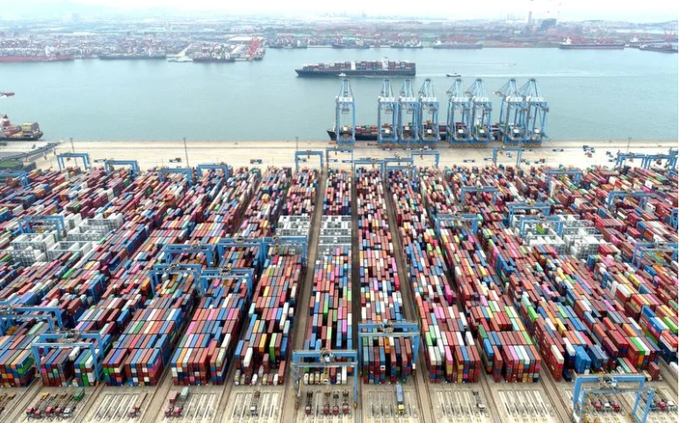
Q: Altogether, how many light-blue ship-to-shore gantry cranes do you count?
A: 8